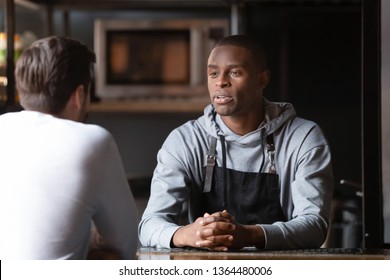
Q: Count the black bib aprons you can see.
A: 1